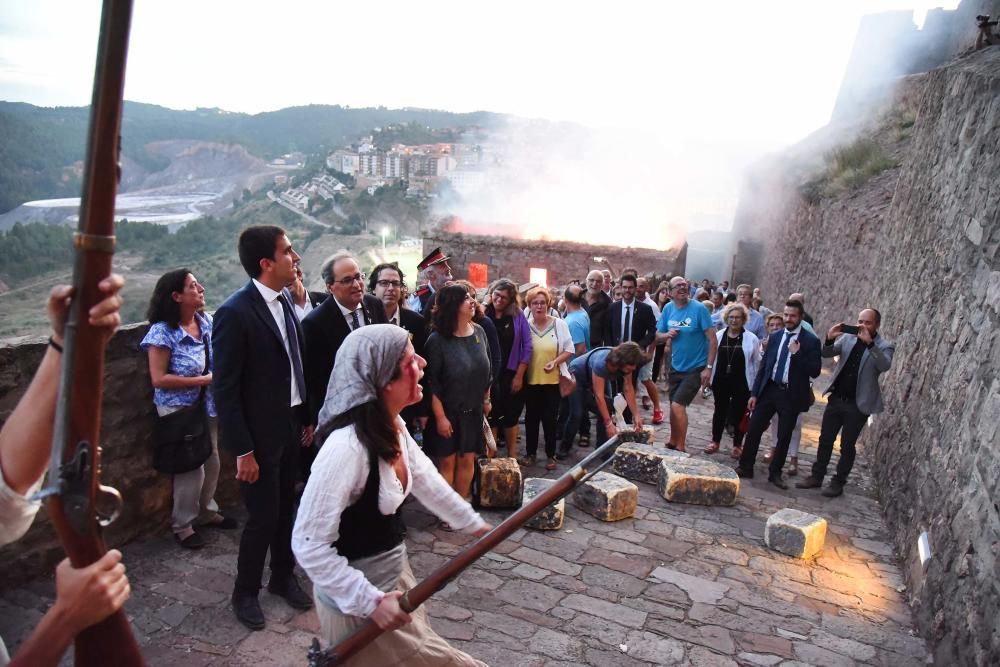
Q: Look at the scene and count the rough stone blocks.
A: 7